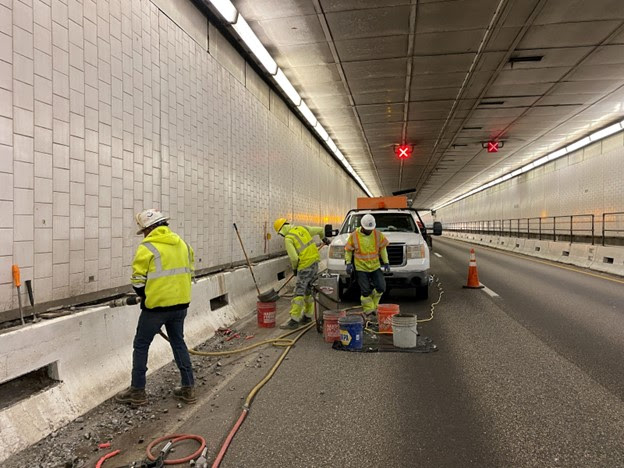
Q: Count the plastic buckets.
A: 5